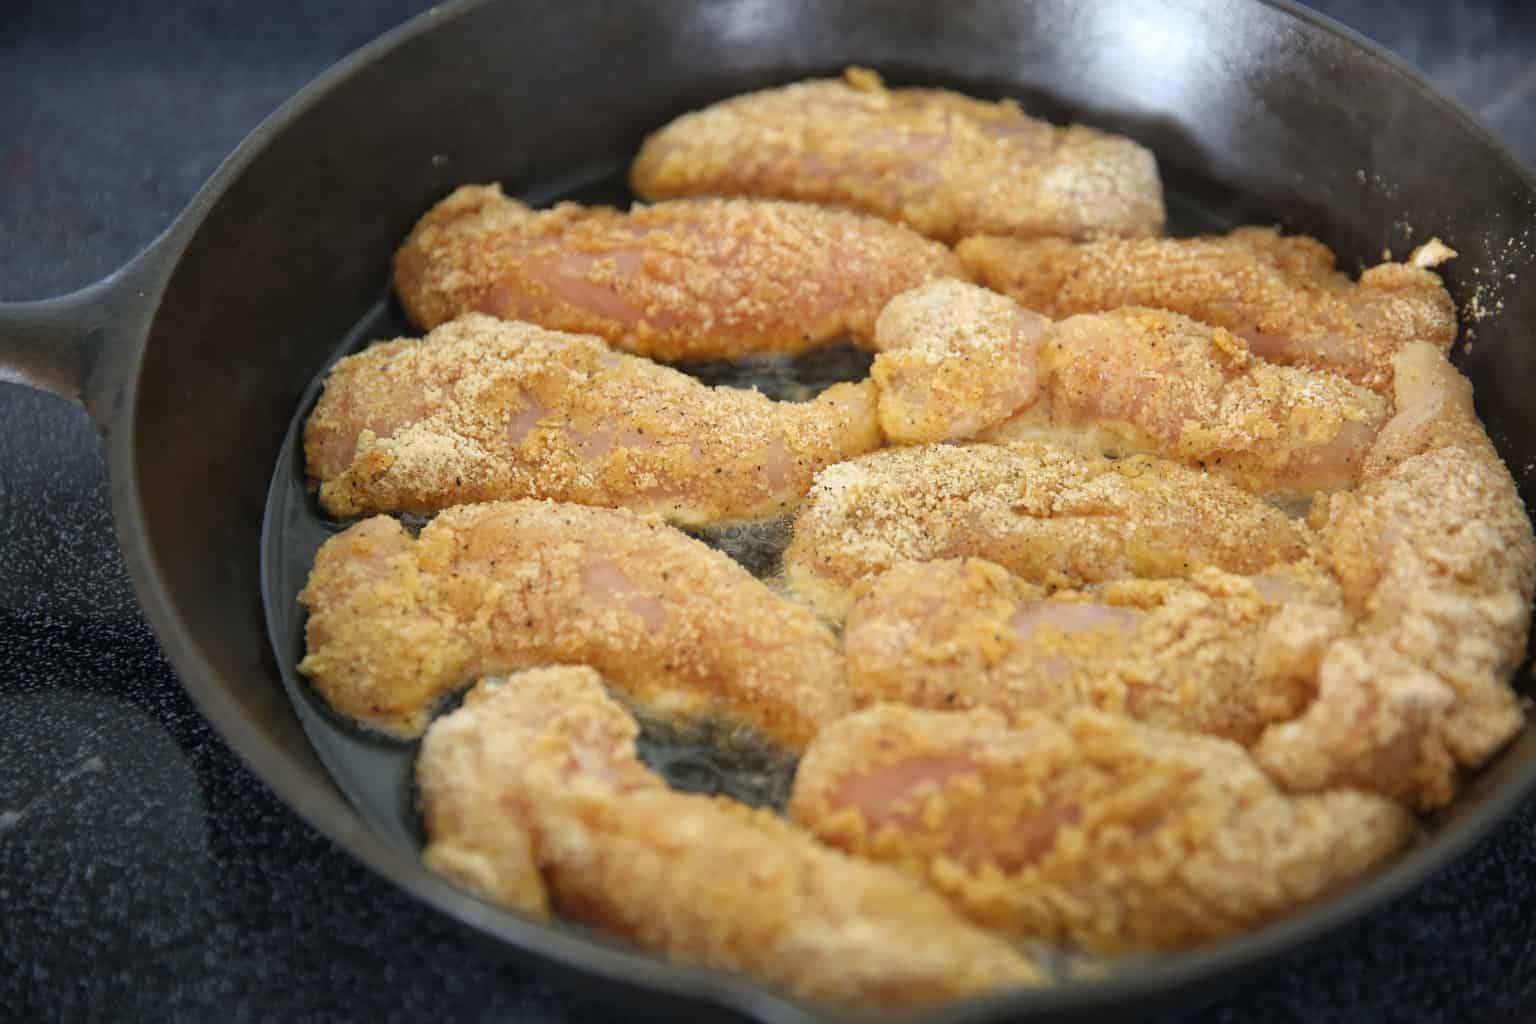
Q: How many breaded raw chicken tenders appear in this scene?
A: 11